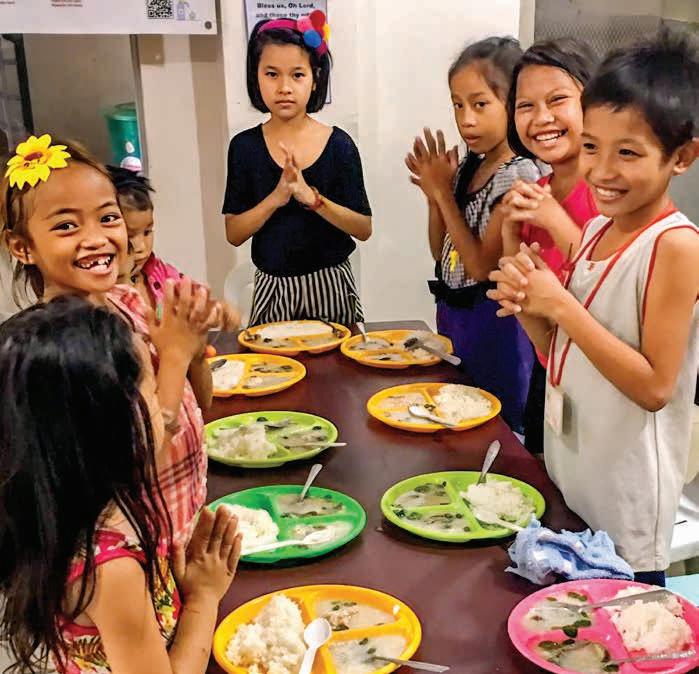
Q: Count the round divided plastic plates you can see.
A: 9